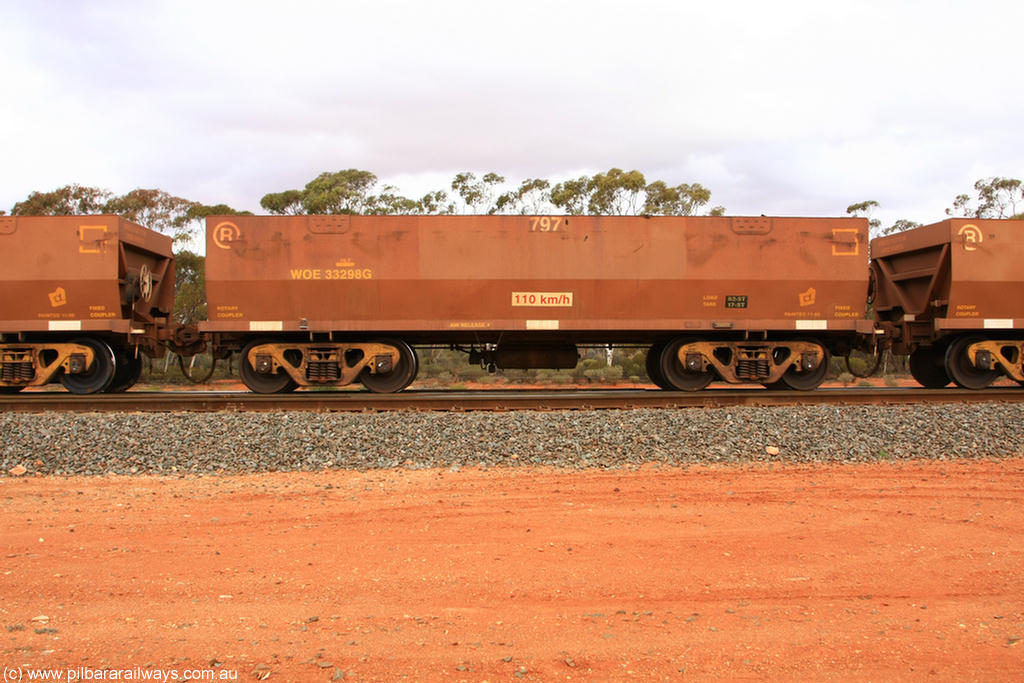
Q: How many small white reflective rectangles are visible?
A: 5